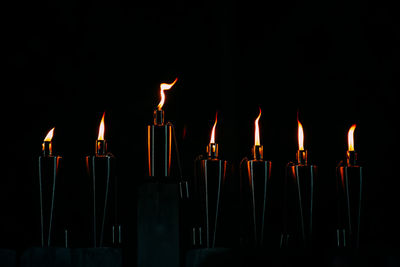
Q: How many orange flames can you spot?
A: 7